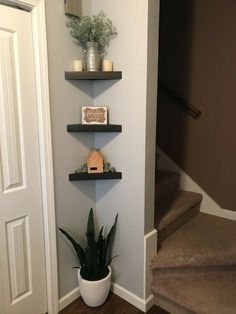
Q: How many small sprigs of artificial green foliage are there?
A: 2